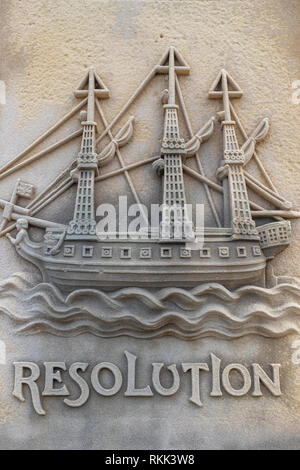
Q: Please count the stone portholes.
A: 12